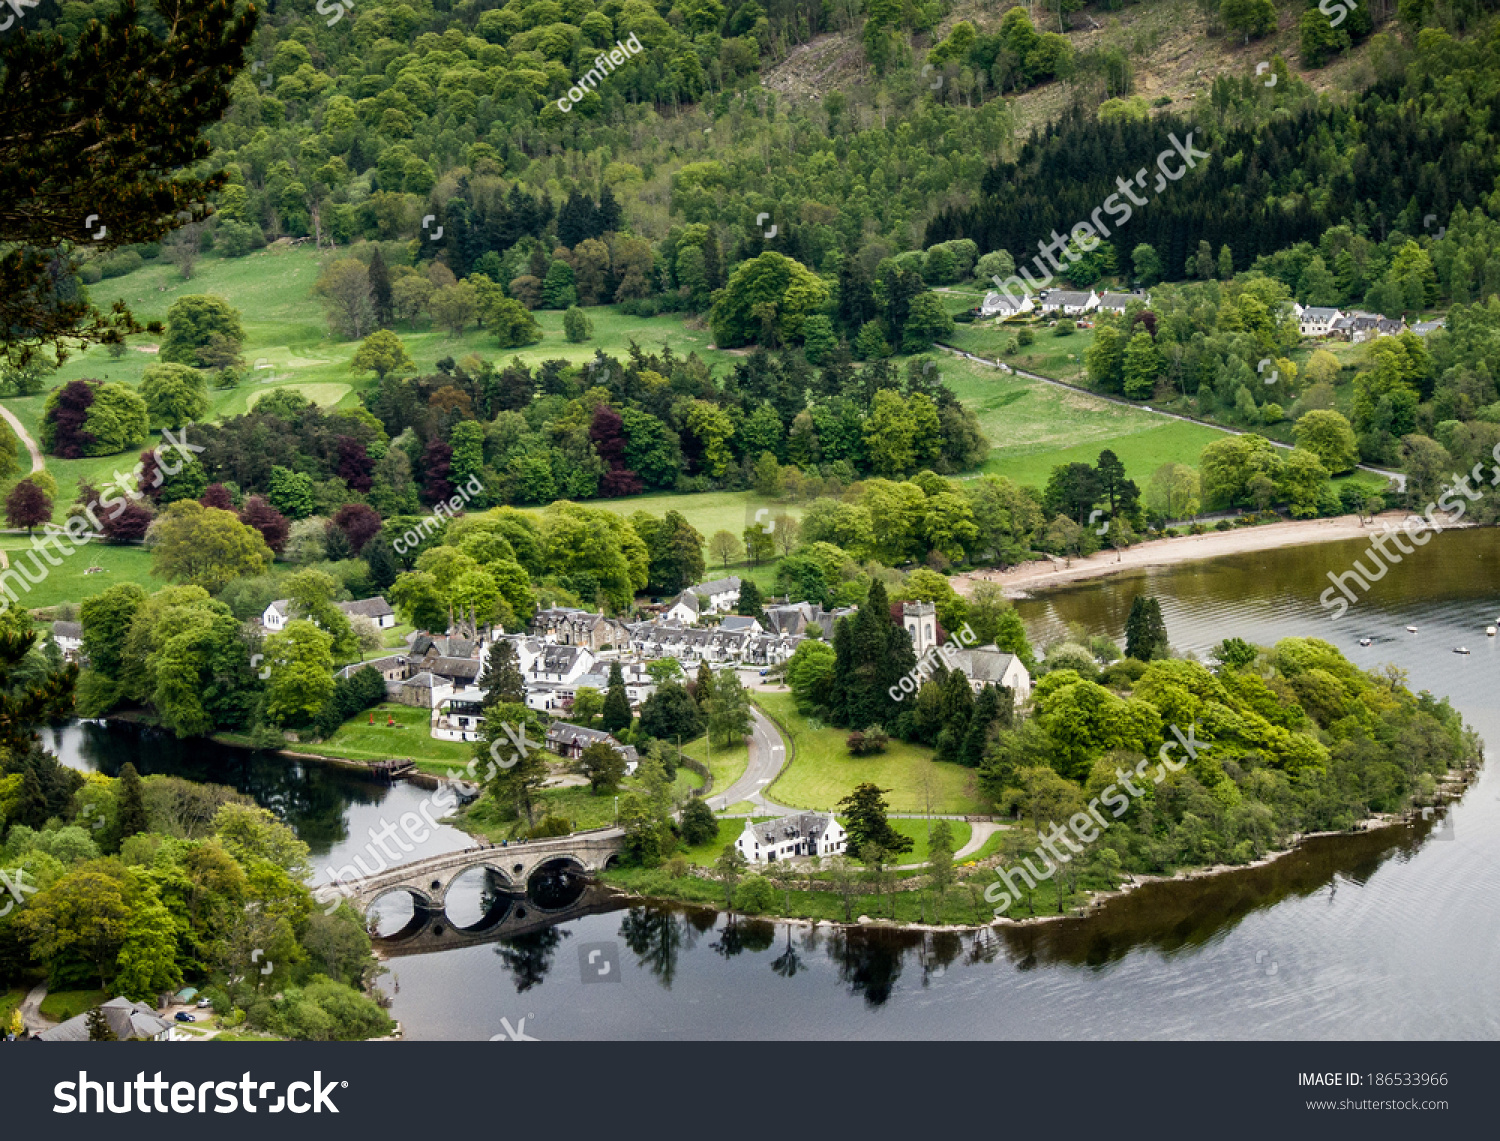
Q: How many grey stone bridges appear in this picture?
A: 1